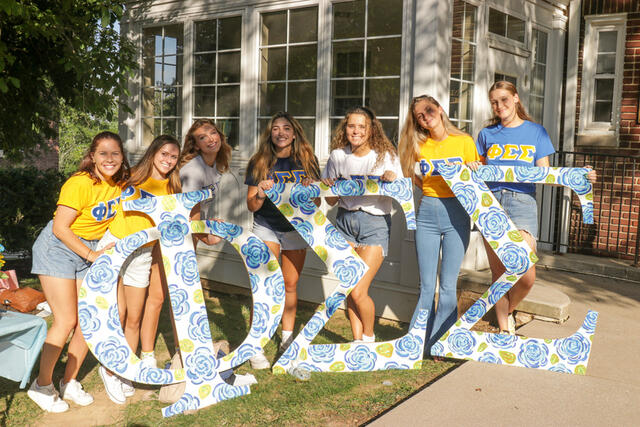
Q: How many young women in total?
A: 7